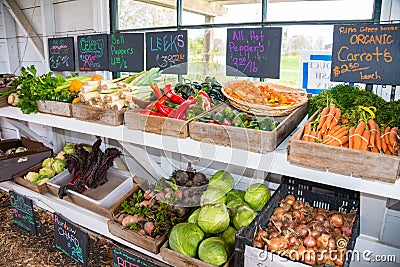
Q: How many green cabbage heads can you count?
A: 11